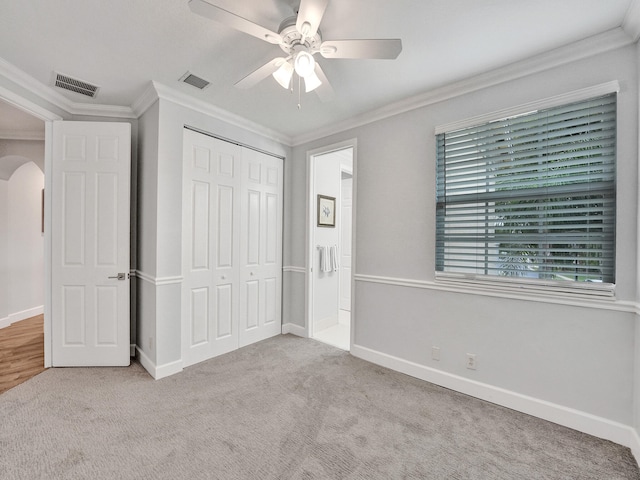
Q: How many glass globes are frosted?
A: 3